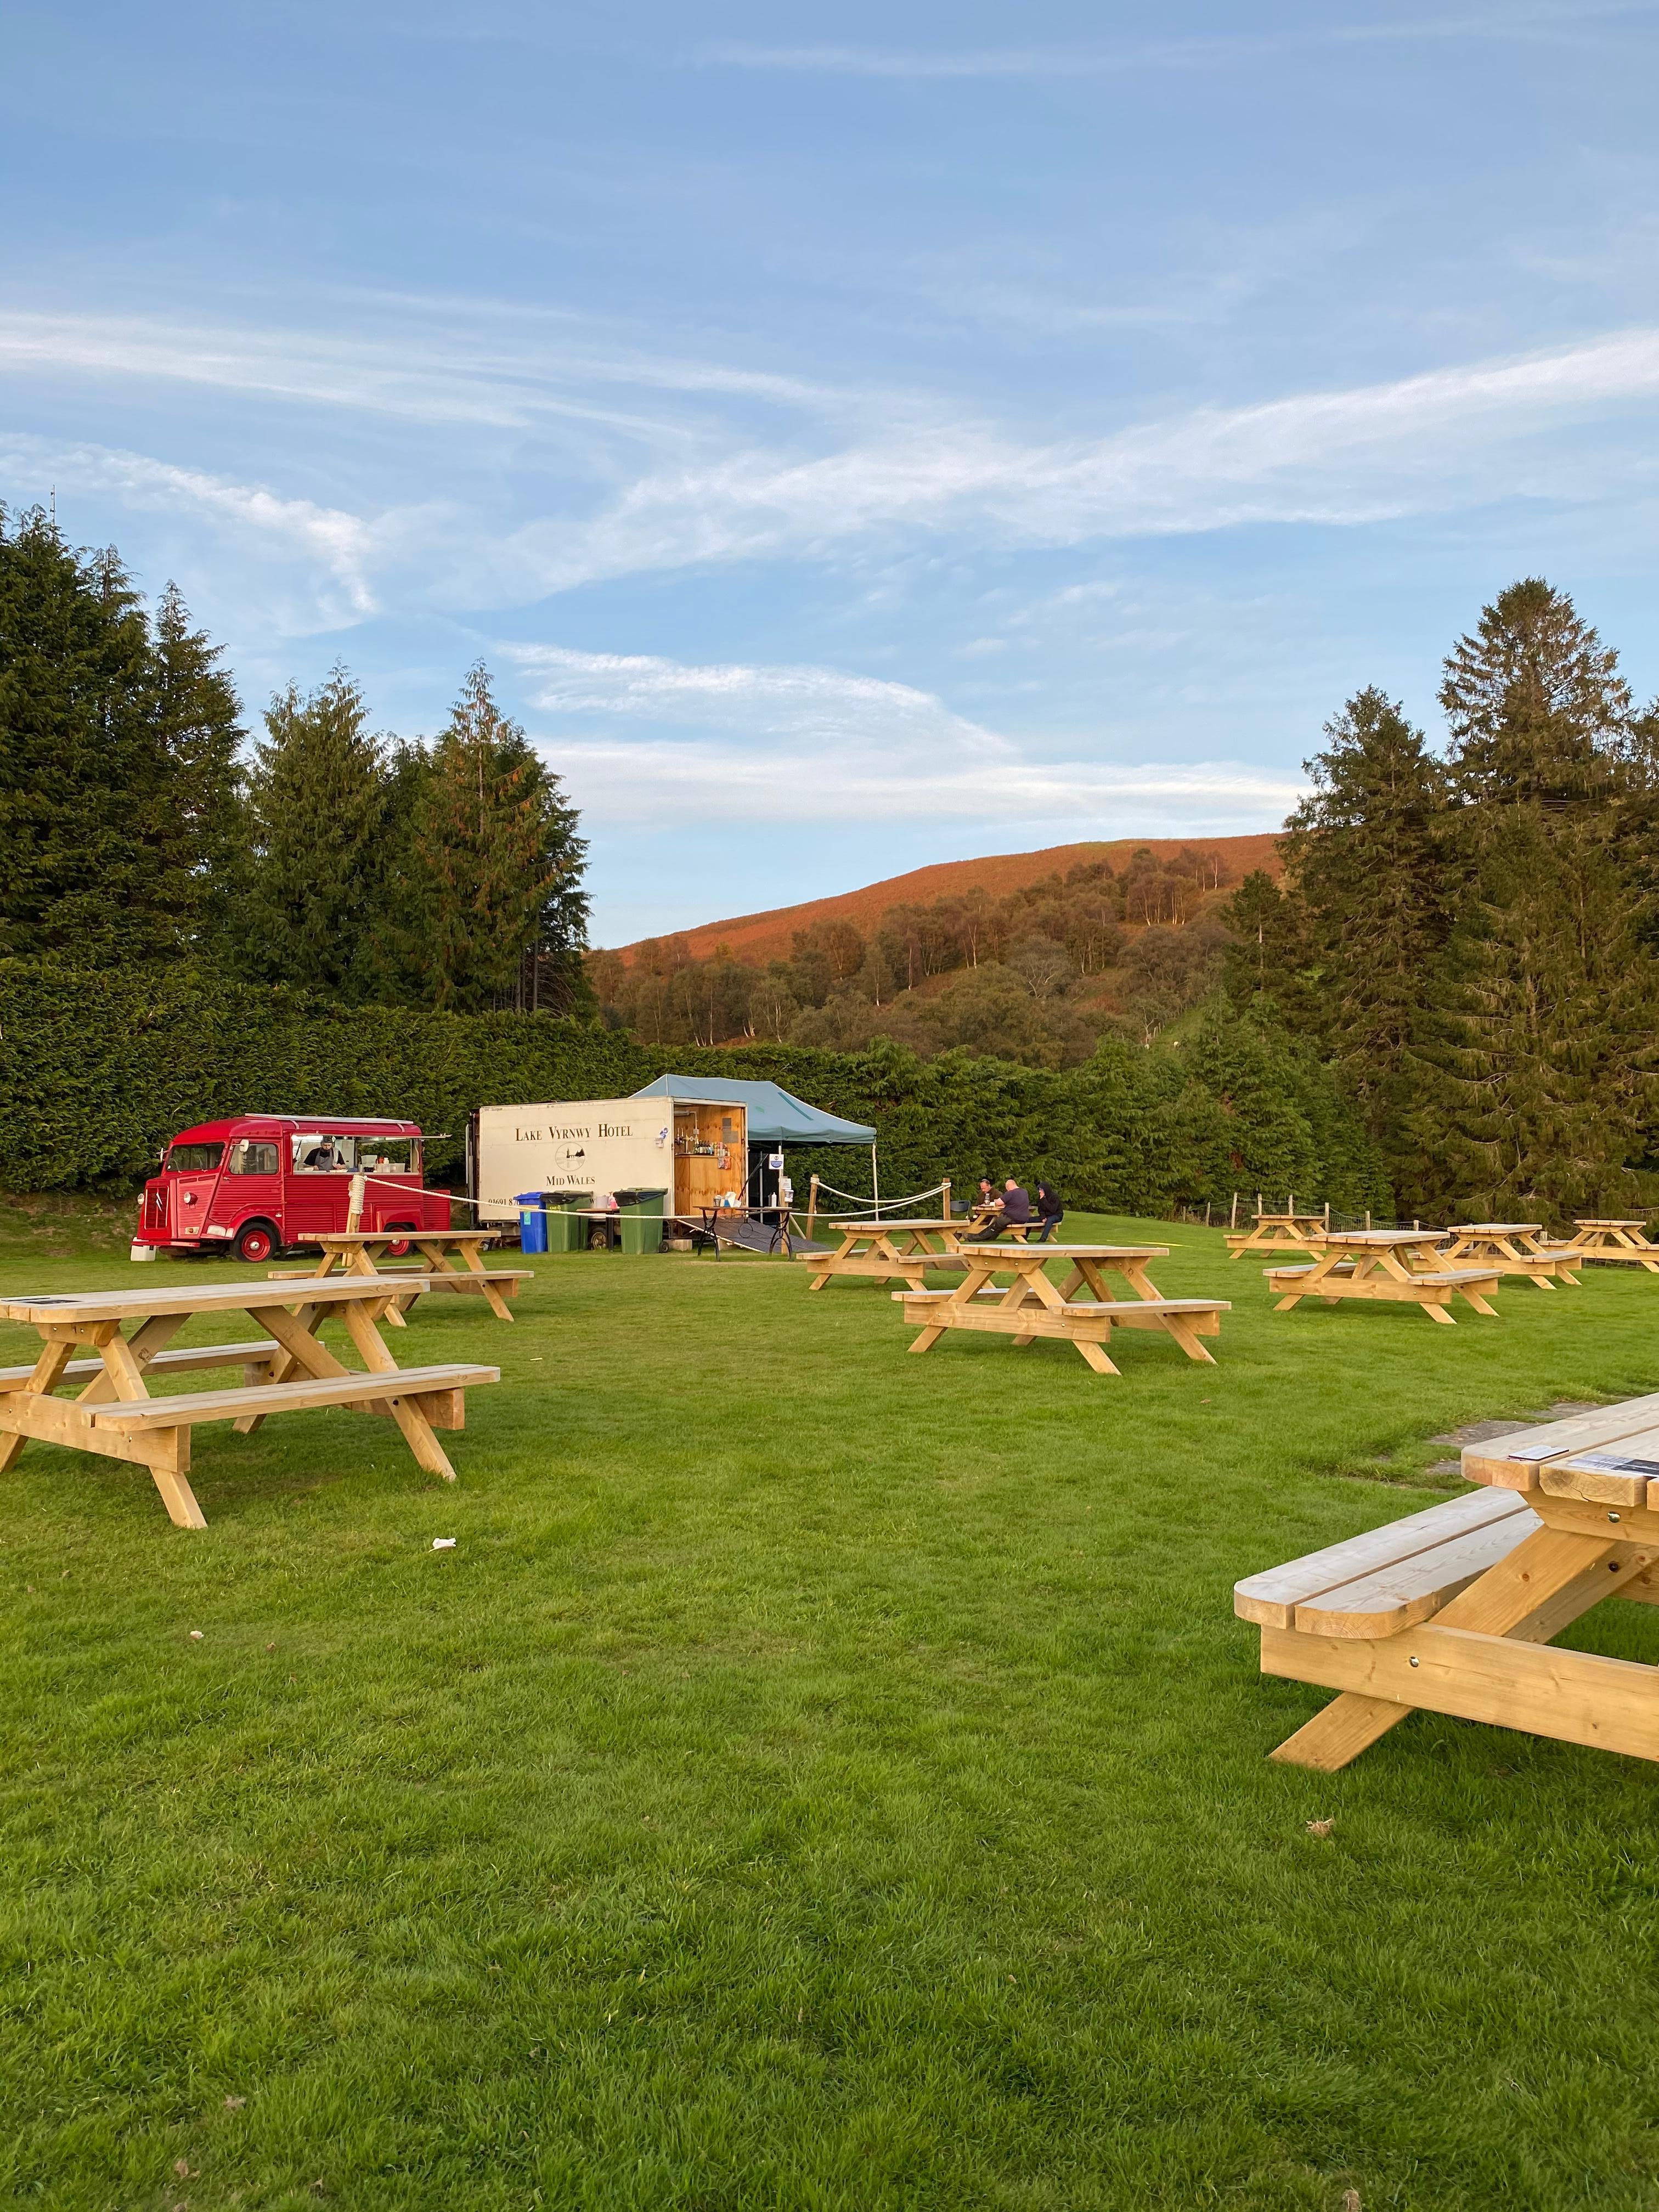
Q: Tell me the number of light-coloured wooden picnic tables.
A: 10